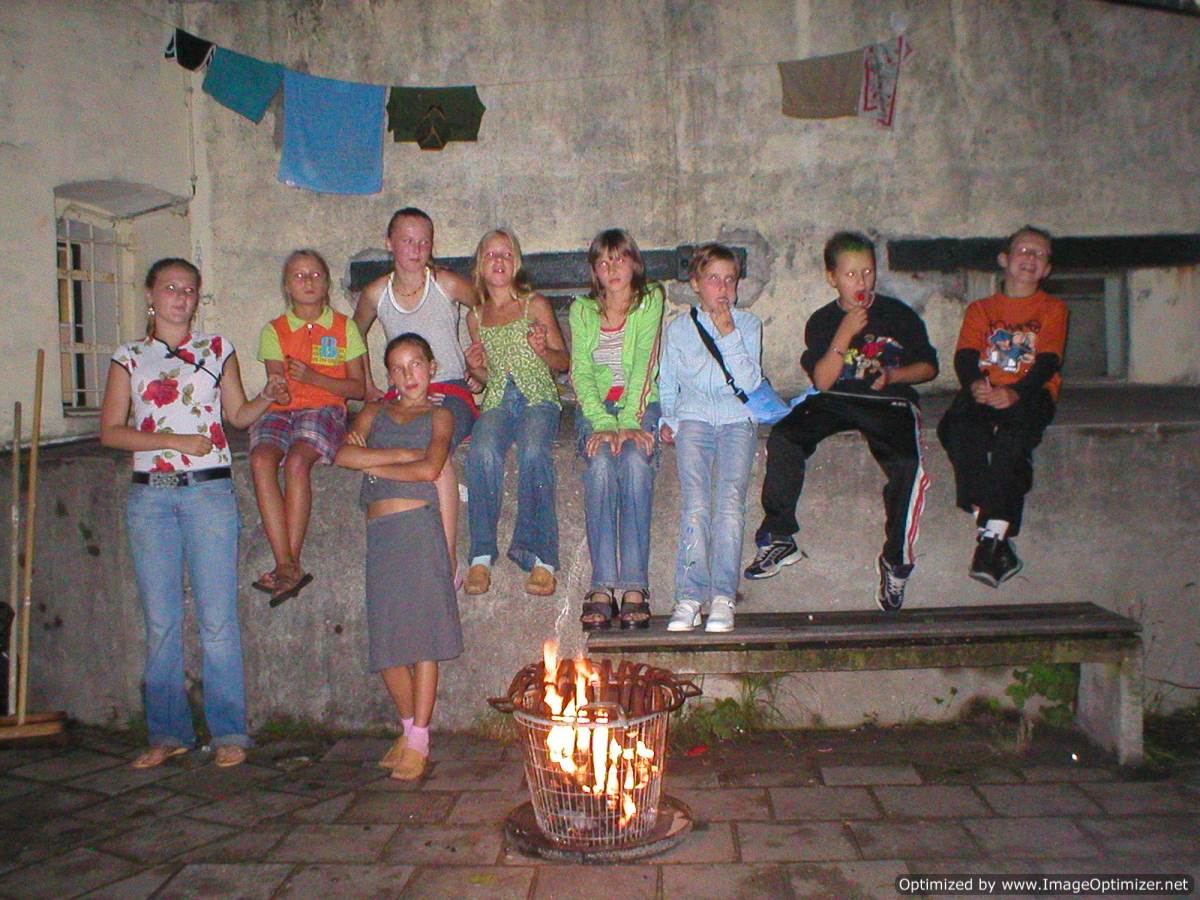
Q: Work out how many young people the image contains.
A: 9